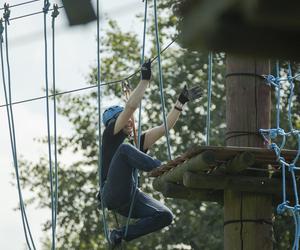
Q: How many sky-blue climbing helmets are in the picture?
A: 1